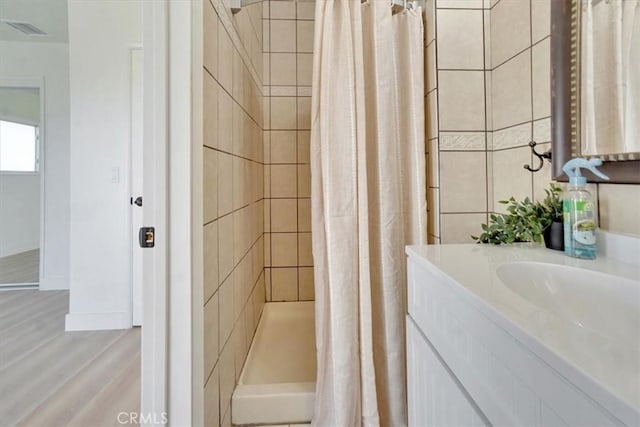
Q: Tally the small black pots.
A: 1